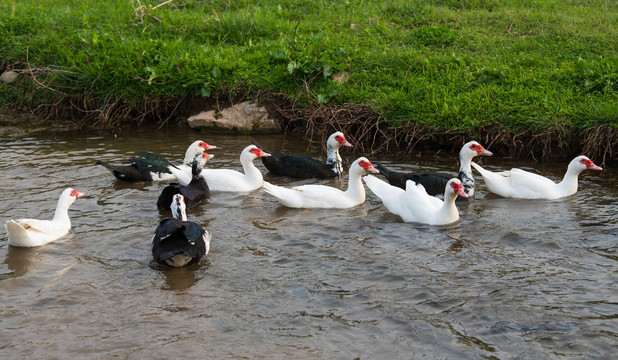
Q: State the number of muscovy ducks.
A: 10